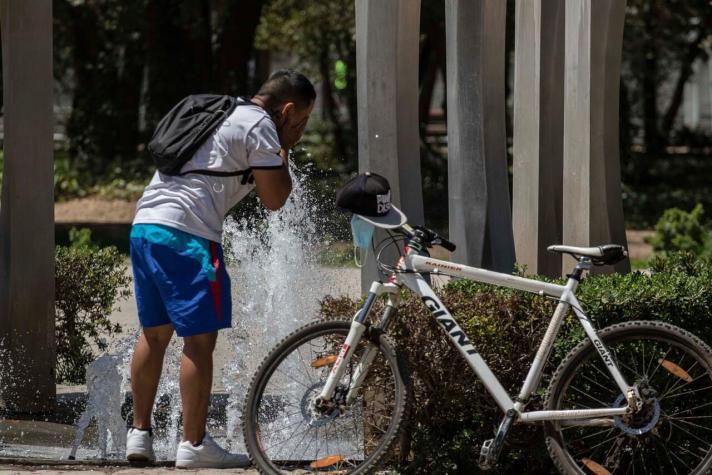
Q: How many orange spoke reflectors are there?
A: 4